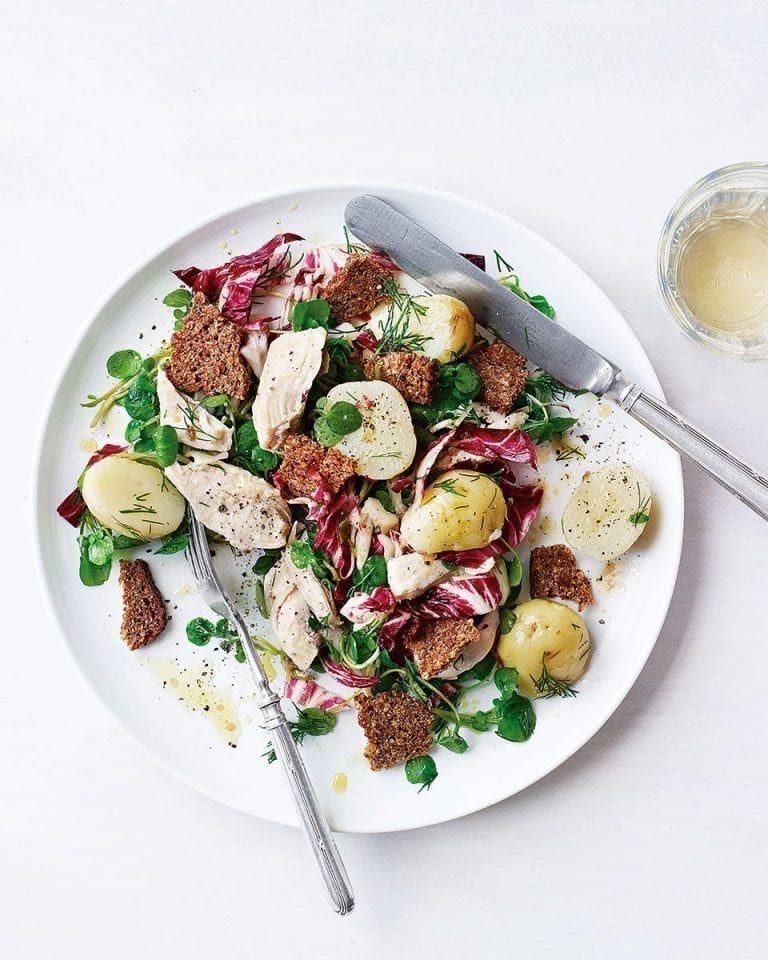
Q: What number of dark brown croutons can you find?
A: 9